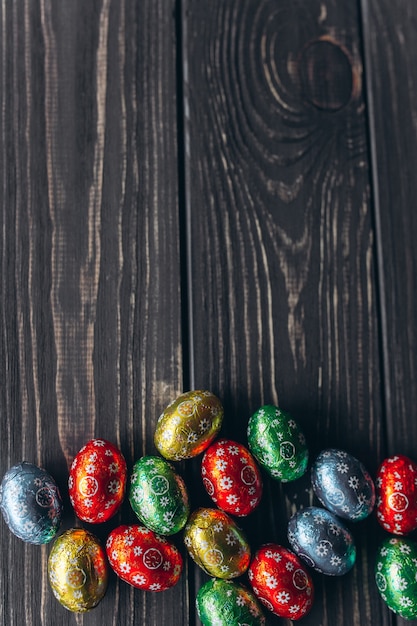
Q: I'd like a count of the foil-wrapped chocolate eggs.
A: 15